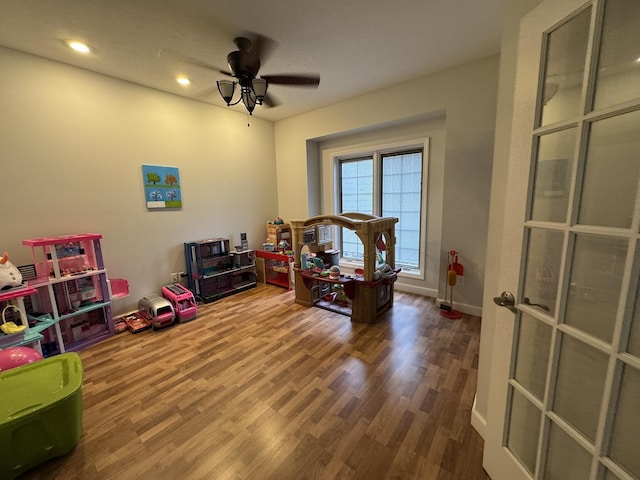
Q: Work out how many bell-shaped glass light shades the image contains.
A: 3